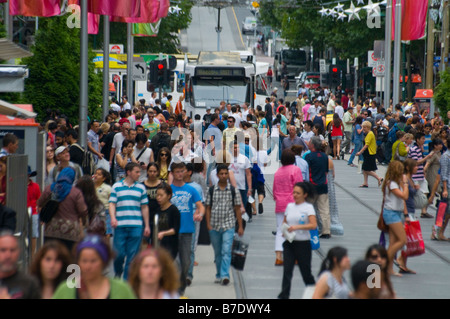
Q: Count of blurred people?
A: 7